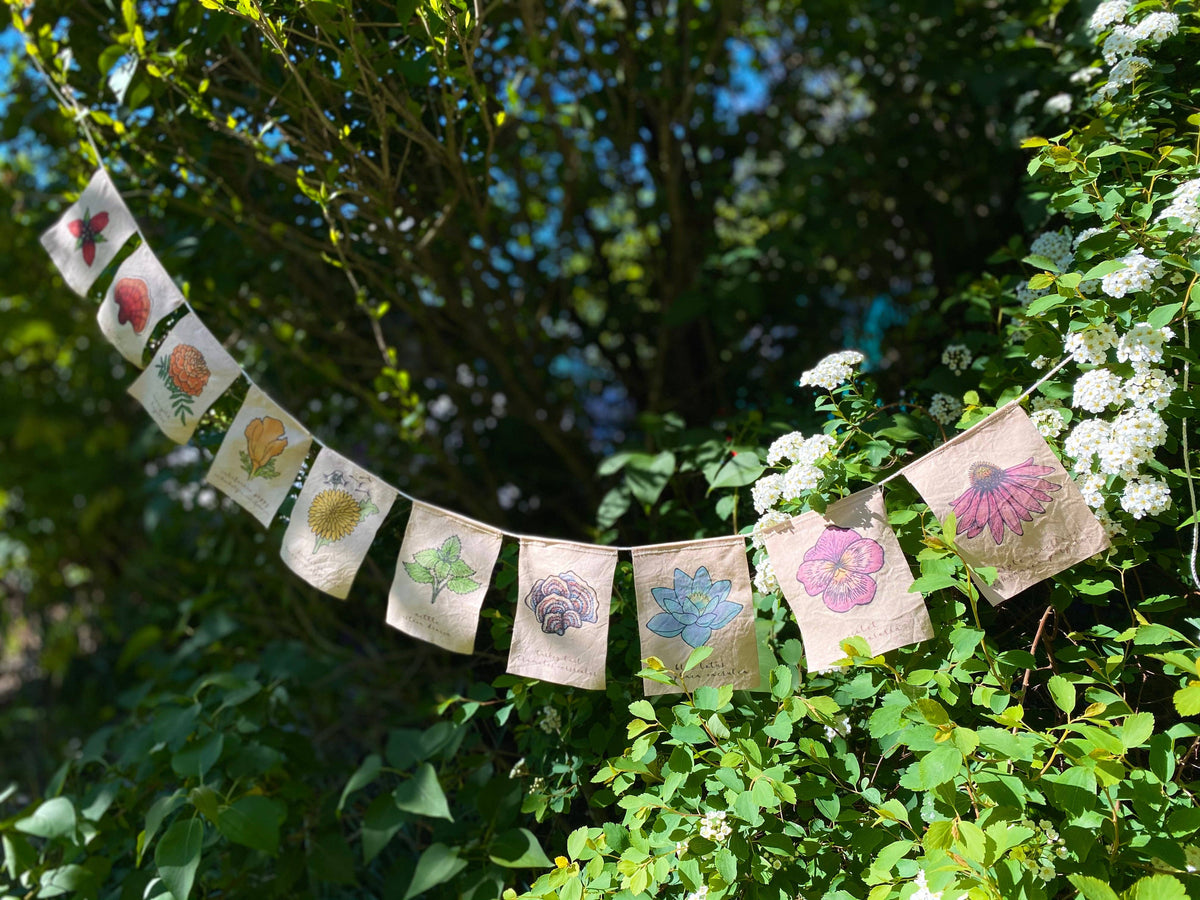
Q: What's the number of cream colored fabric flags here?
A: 10